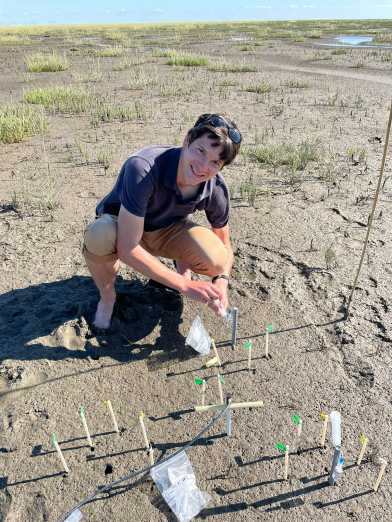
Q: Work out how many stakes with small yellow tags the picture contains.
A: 4